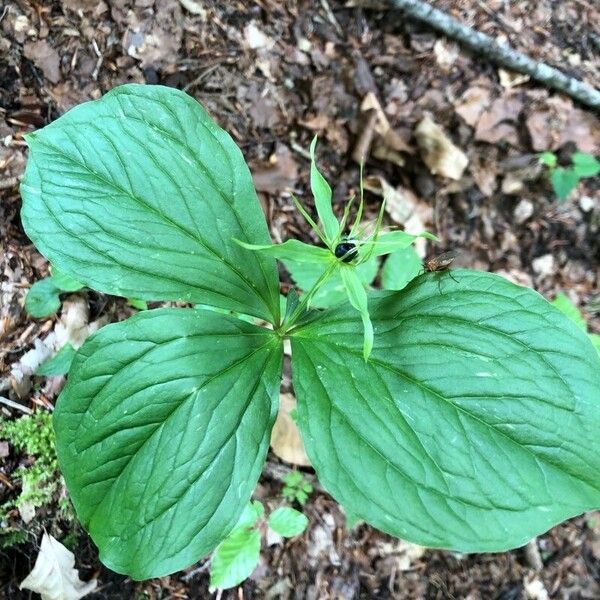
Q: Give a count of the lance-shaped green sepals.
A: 4